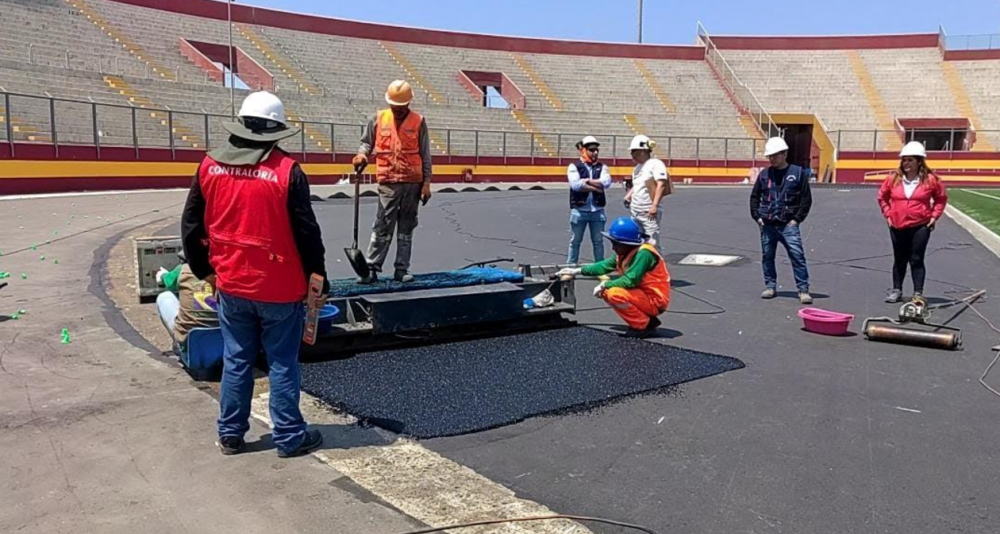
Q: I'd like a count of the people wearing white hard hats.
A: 5